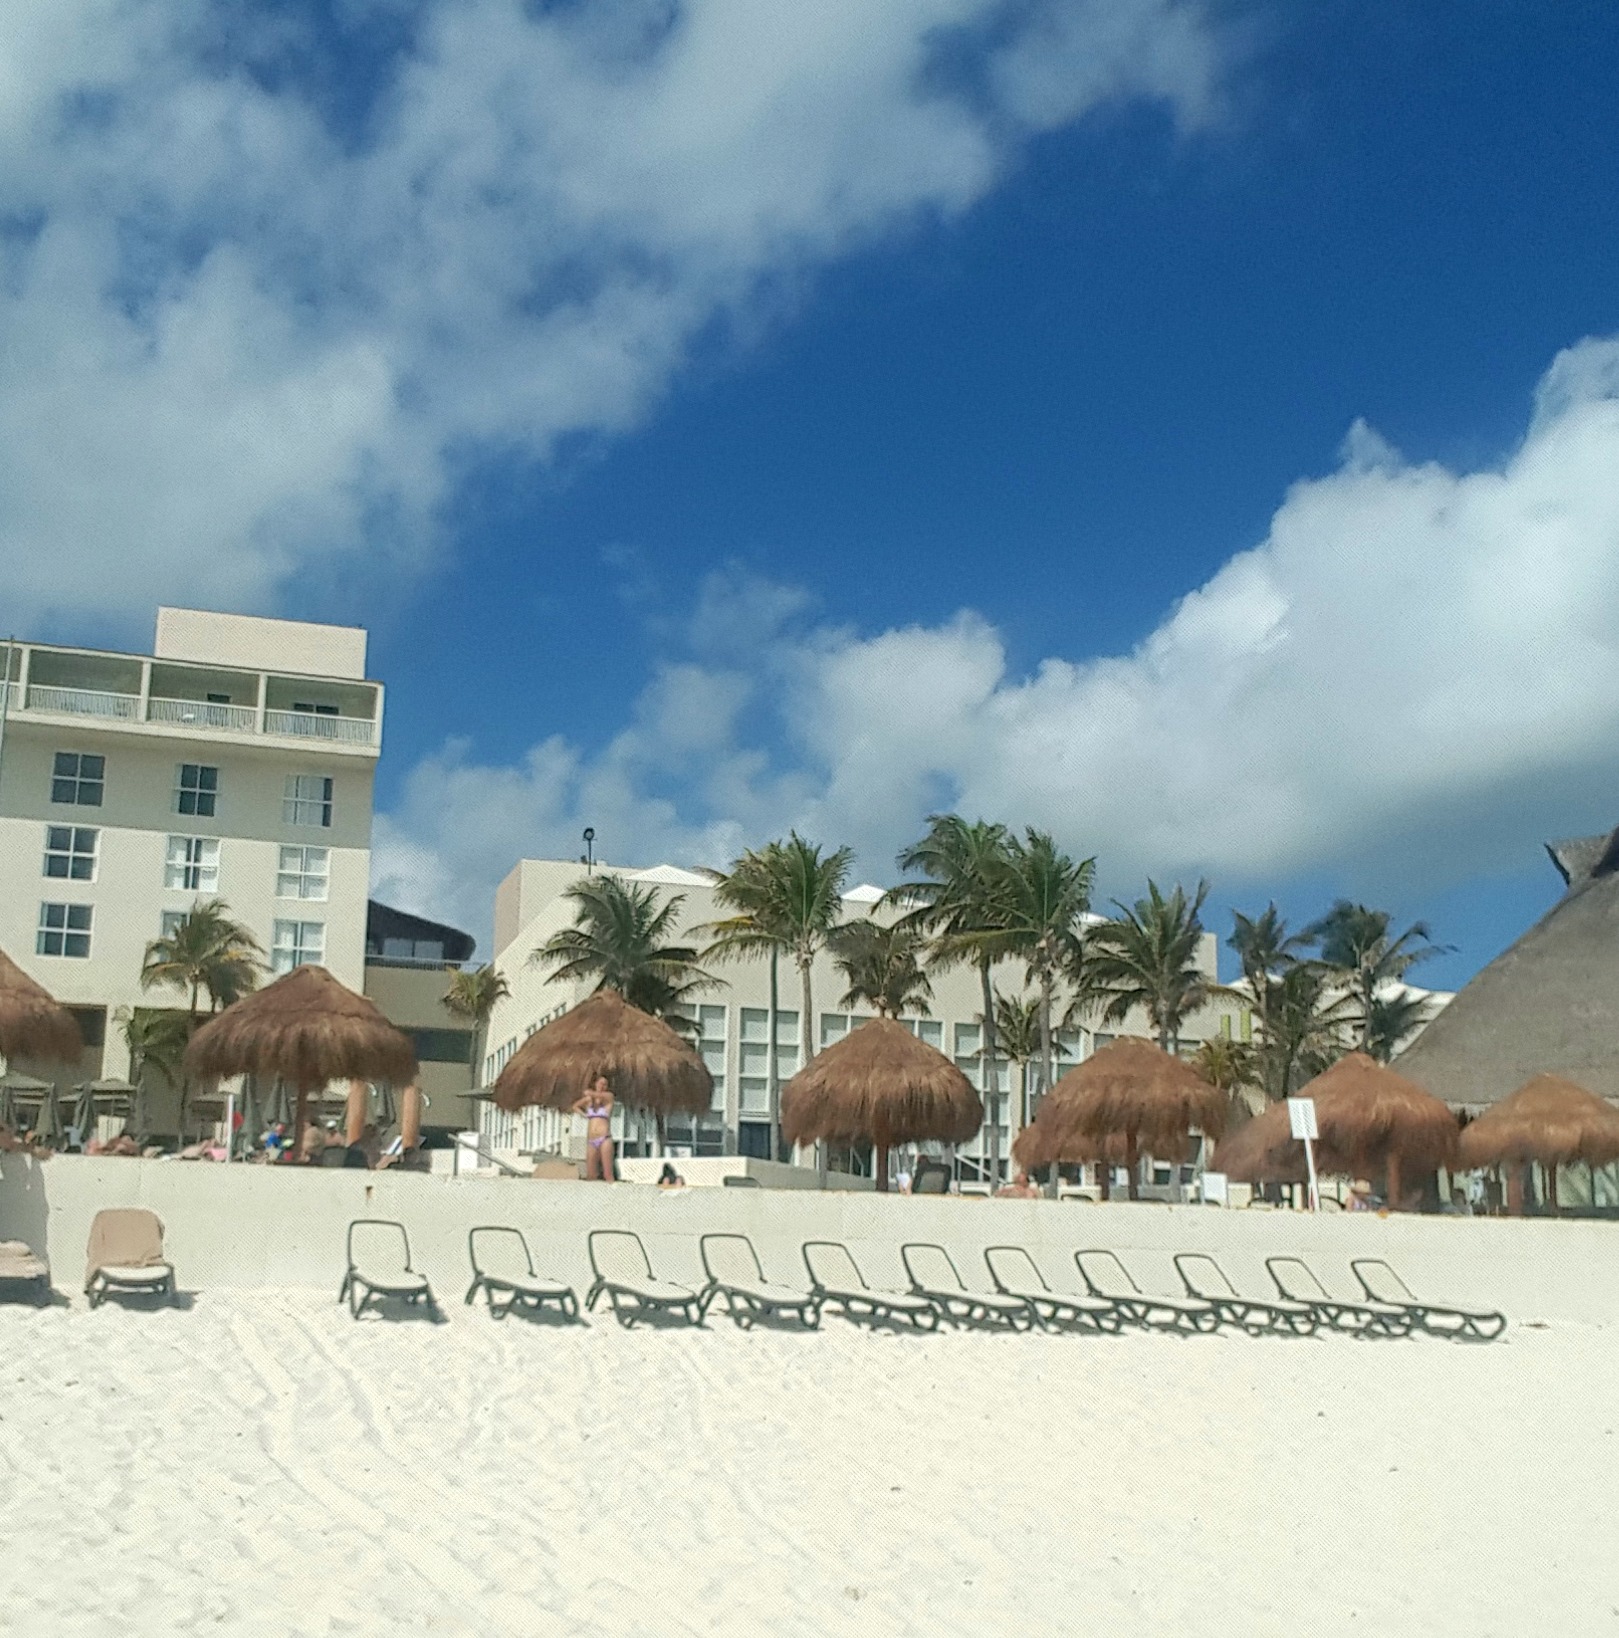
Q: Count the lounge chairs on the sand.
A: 13